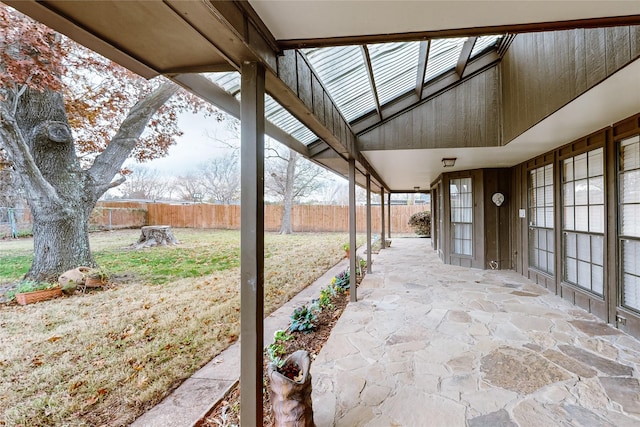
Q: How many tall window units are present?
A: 4